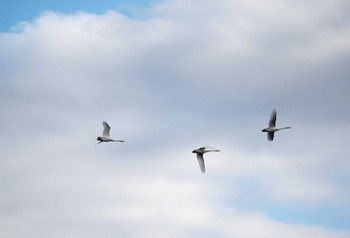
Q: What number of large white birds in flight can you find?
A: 3